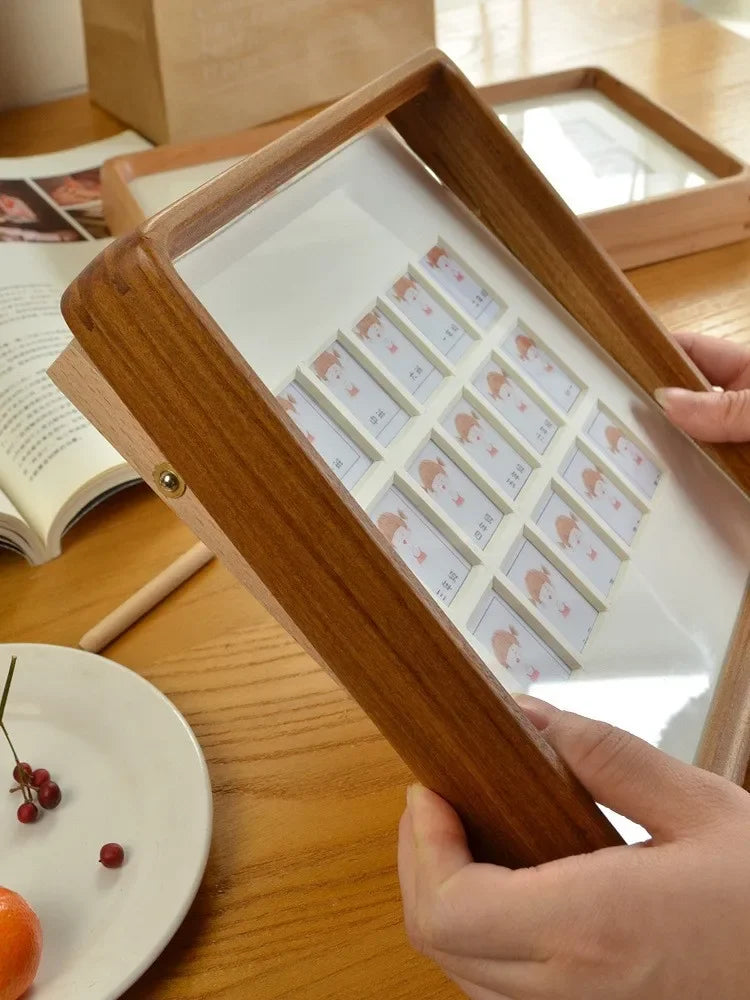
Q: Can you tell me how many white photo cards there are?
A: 15